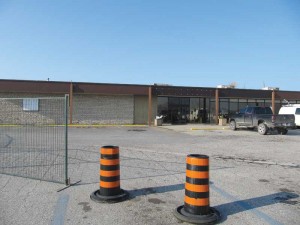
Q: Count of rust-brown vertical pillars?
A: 4